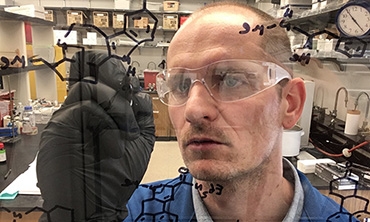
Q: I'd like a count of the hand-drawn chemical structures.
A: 5